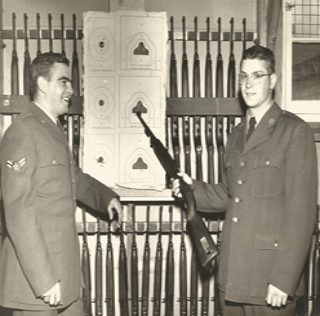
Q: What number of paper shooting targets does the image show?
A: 6